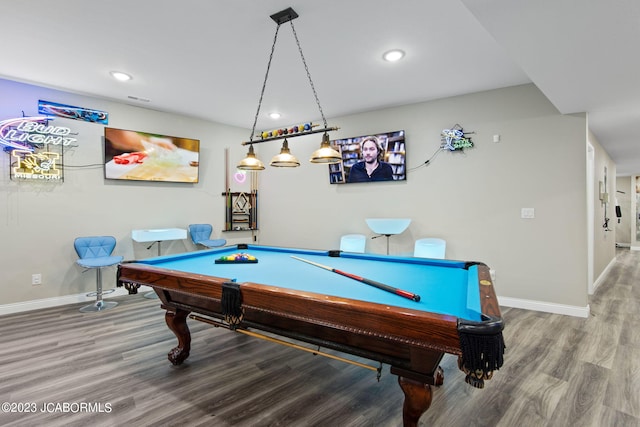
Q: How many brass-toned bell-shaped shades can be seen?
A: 3